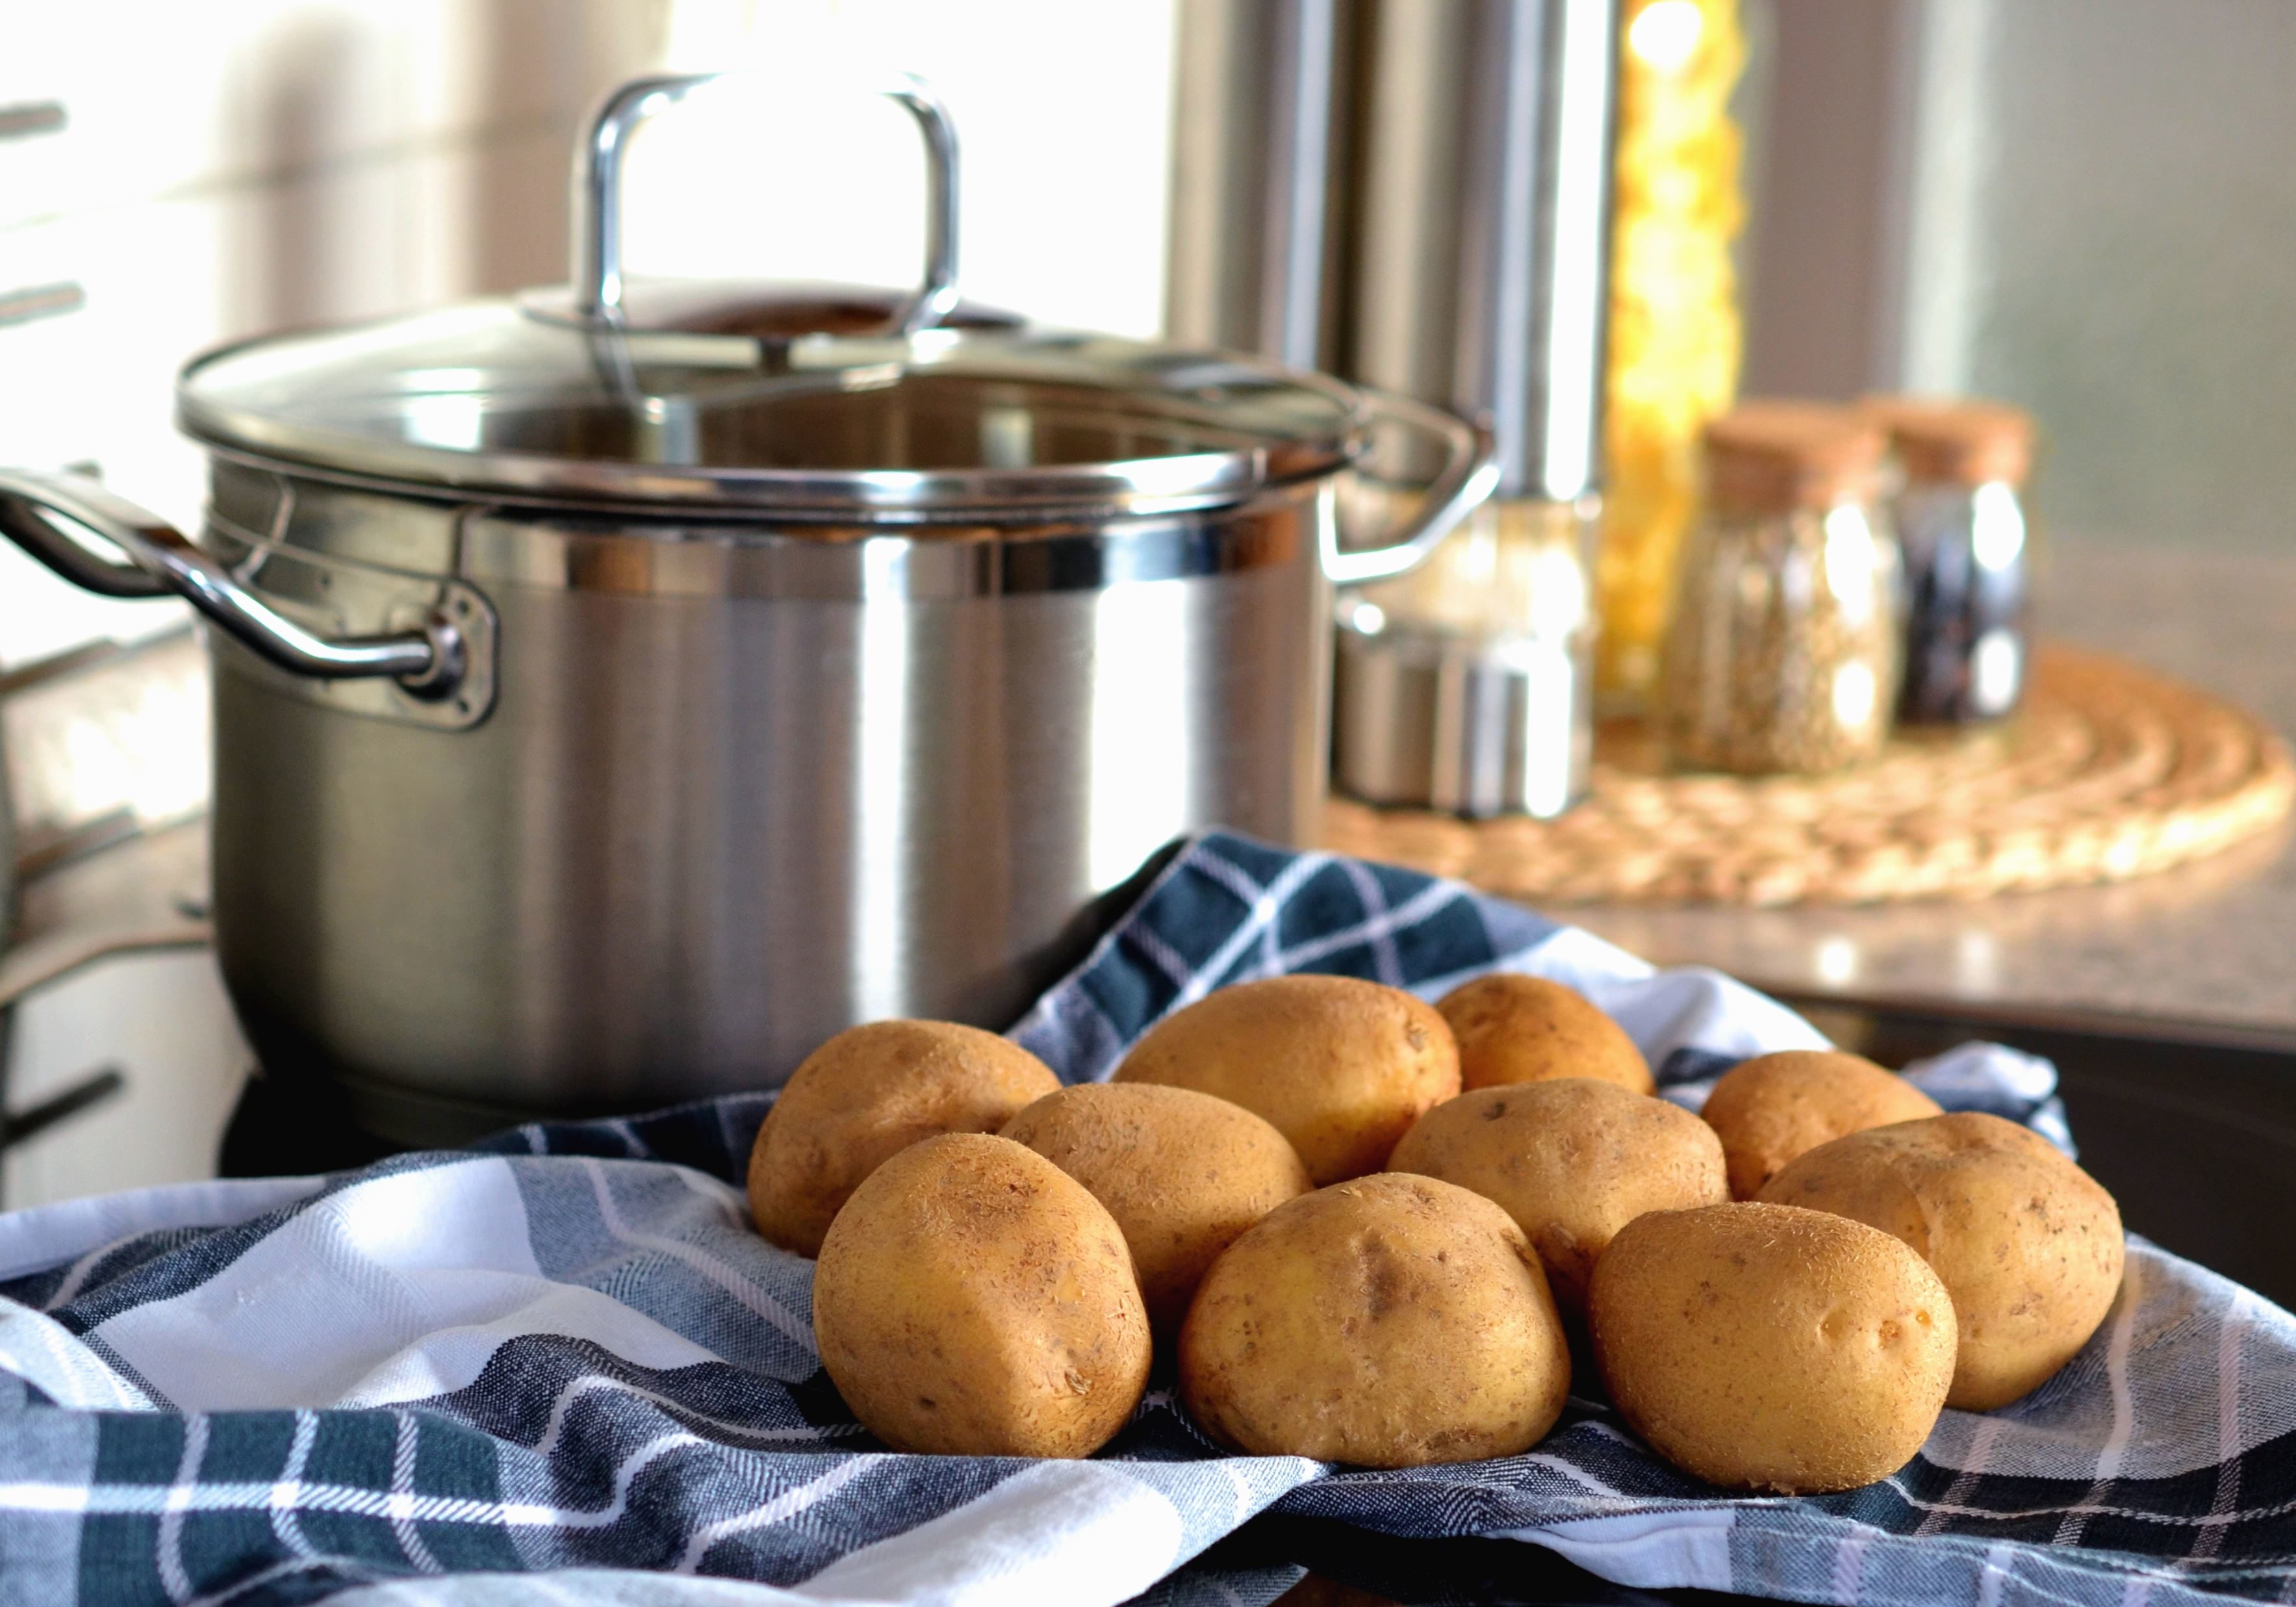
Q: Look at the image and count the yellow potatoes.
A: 10